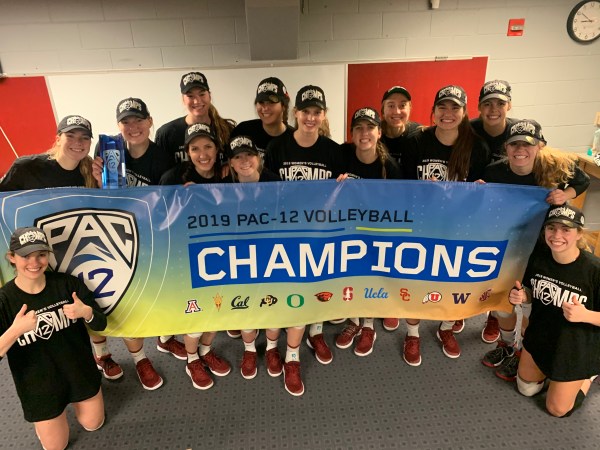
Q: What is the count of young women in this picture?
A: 14